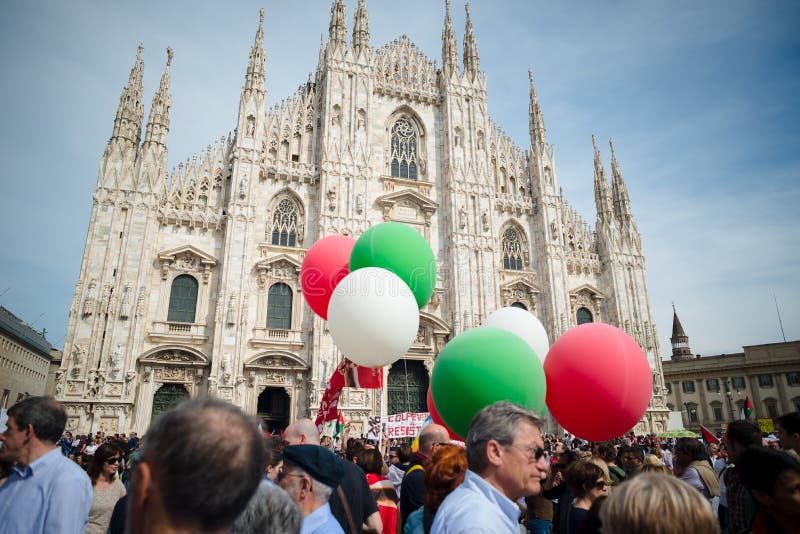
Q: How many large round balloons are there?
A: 7